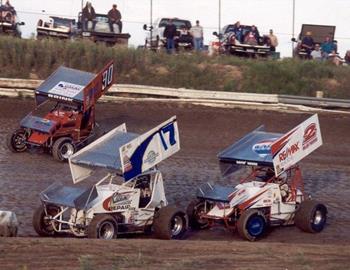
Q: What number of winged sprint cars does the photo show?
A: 3